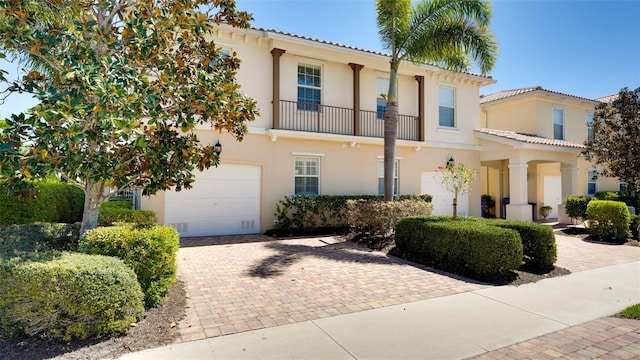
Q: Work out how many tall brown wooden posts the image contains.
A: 3